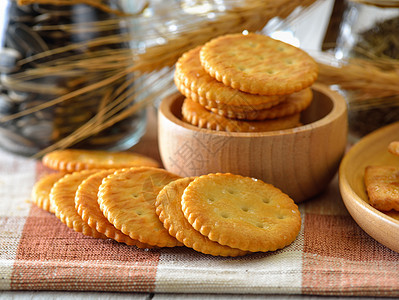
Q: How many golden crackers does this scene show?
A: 12